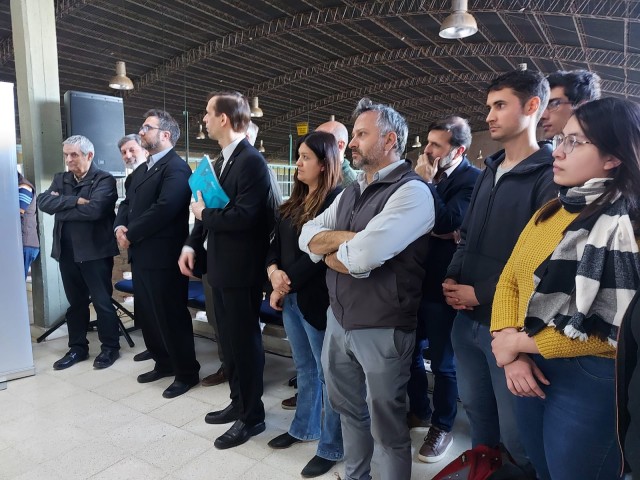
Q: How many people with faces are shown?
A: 10